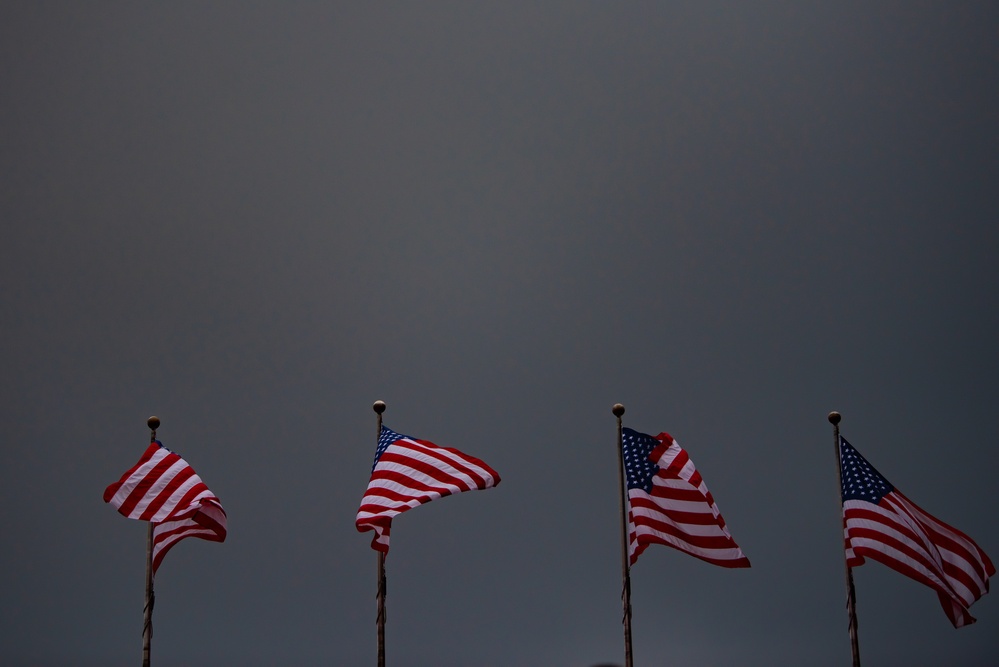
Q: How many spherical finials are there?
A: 4